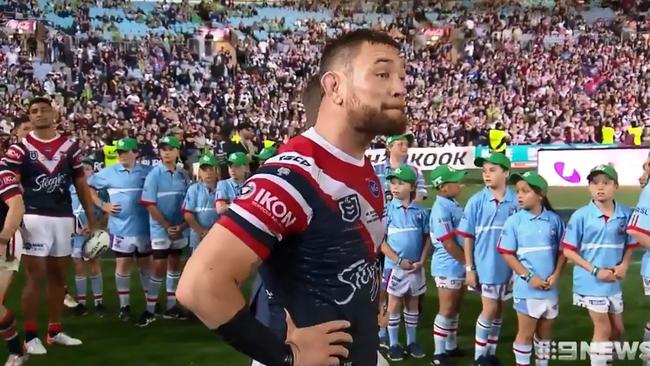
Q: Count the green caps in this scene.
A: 11